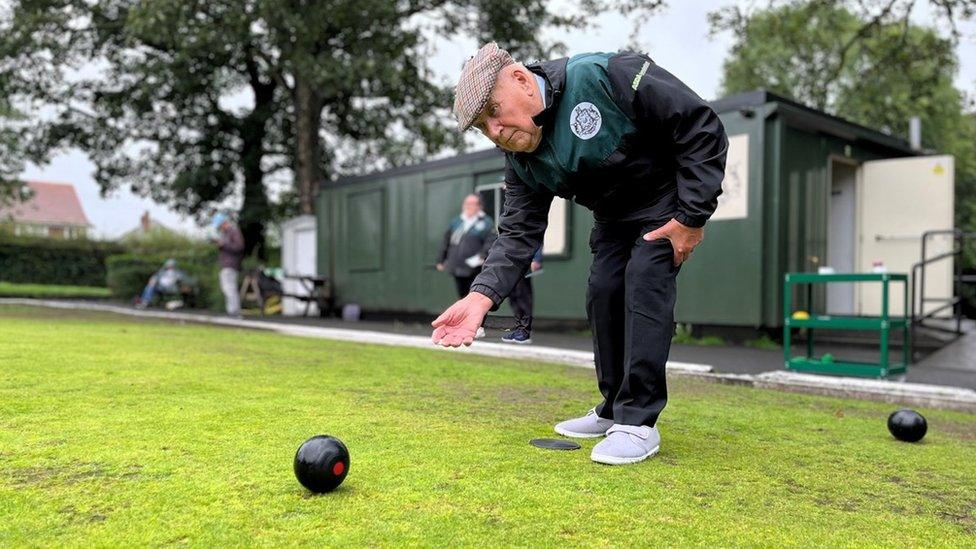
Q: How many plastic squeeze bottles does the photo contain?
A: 0